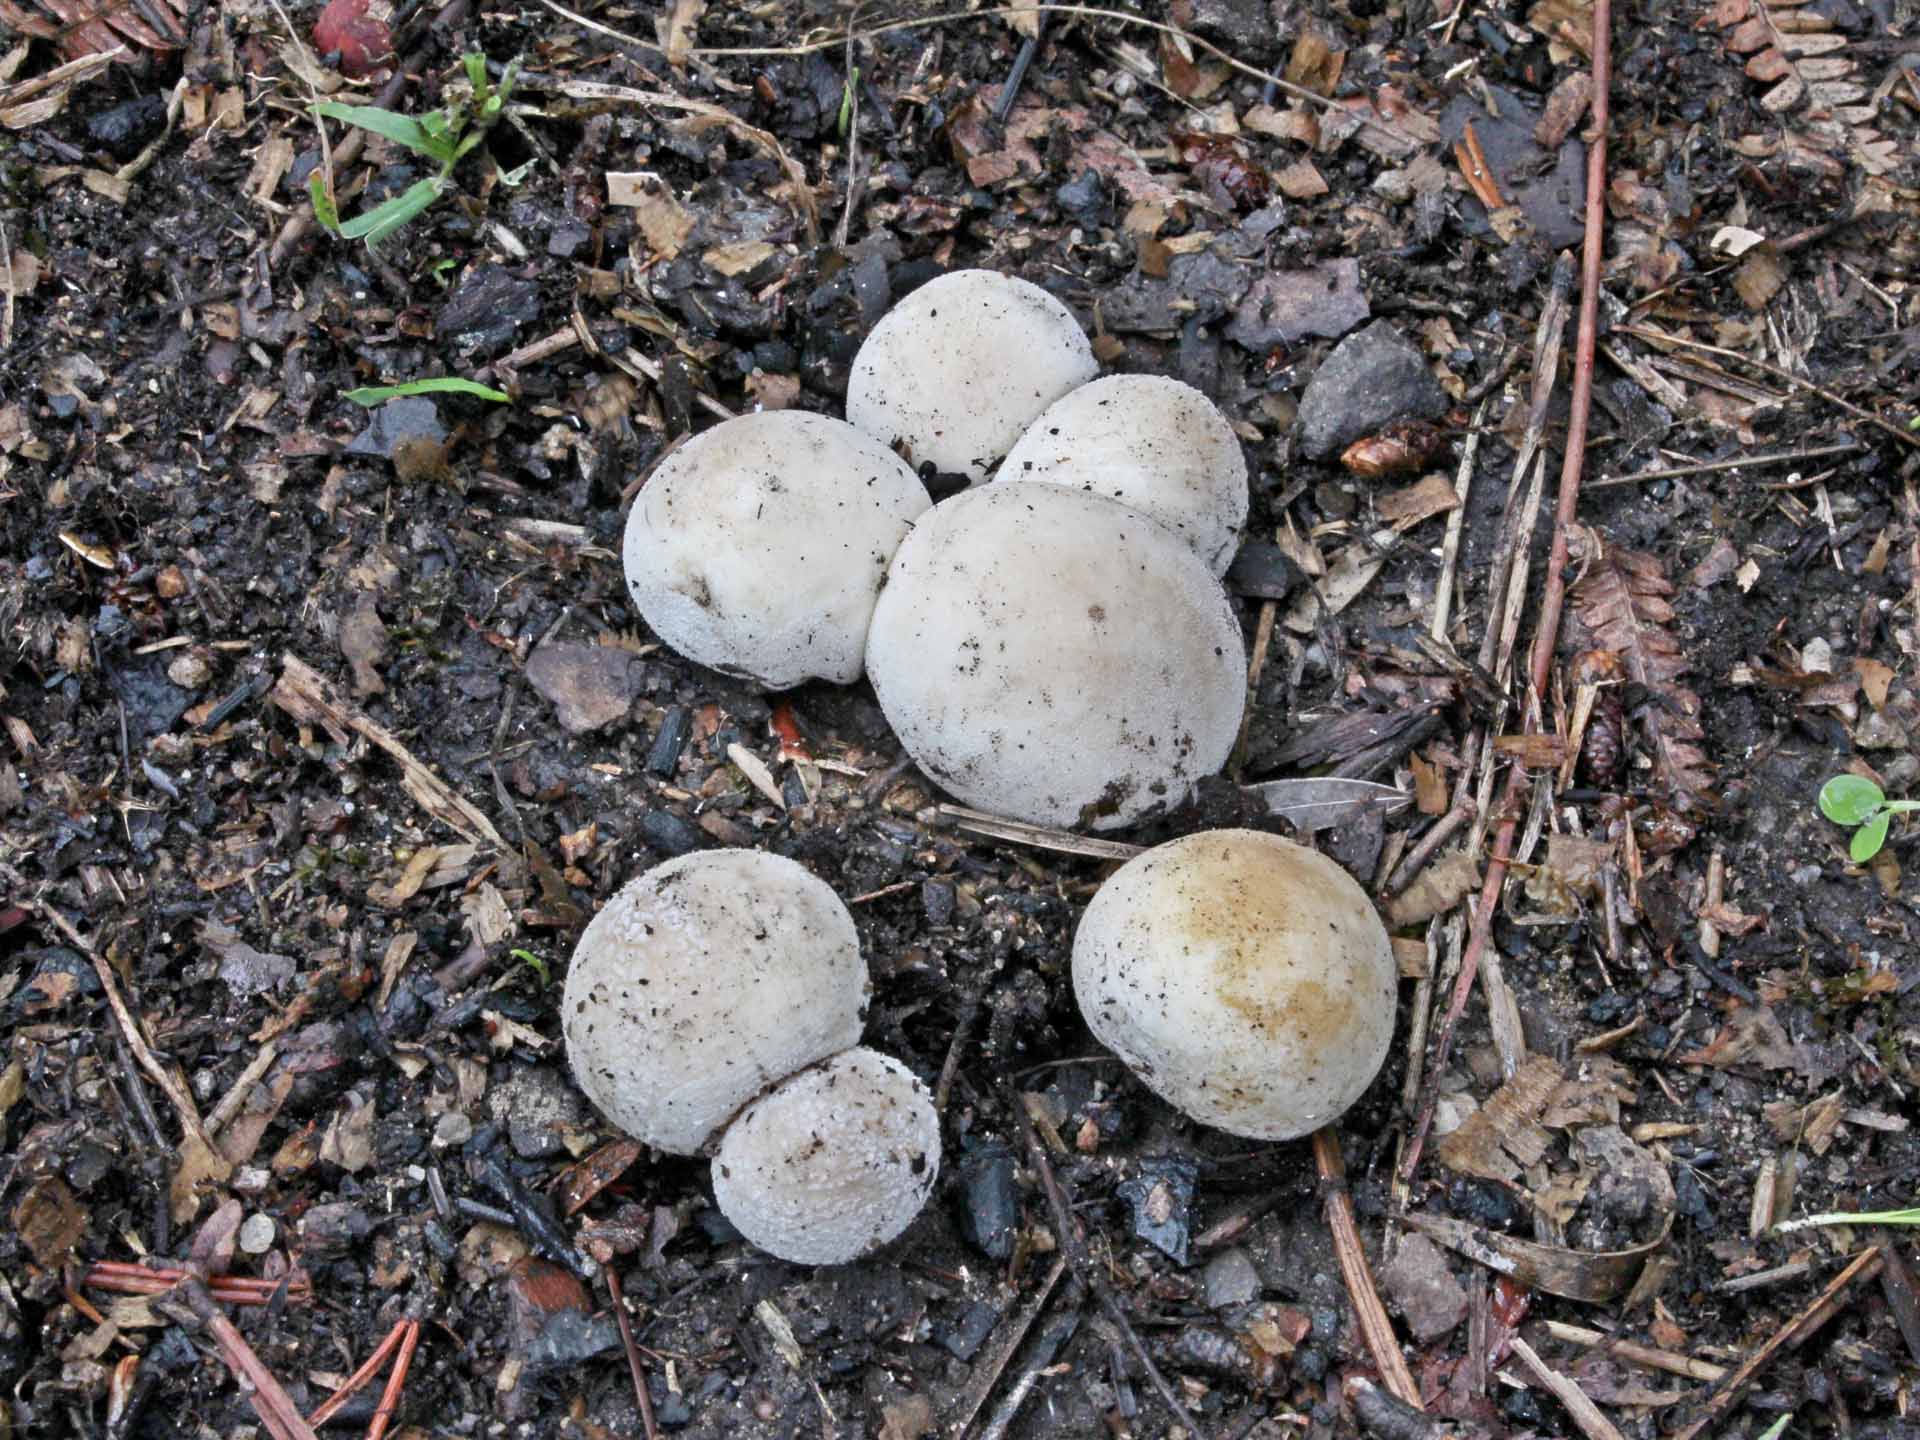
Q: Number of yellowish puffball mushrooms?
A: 1